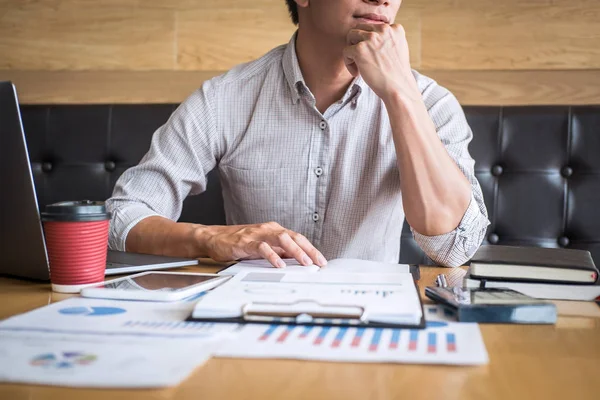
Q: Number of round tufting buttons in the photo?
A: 6